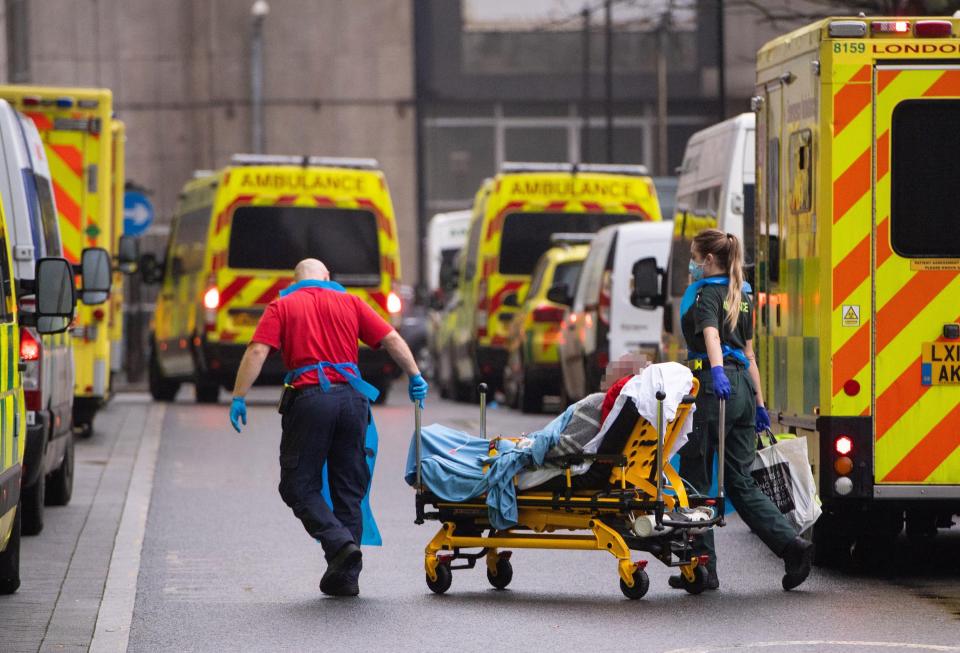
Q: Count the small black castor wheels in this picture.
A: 4